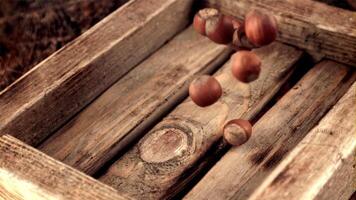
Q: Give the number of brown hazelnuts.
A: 7